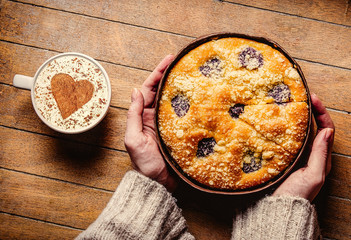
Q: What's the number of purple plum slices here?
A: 7